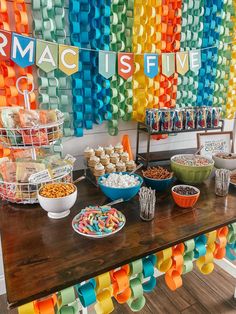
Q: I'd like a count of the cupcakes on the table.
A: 12